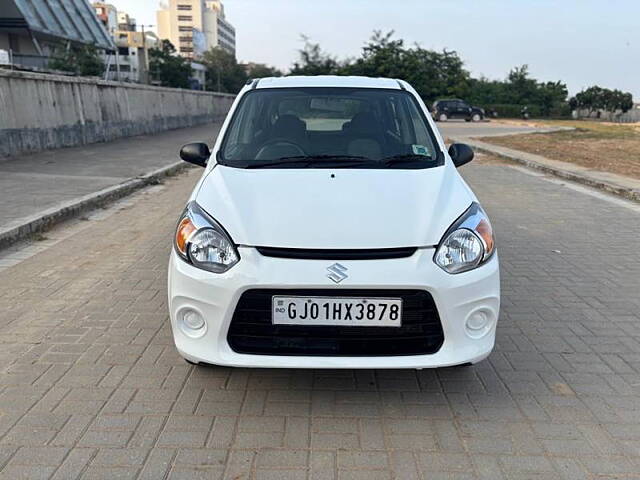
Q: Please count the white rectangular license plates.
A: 1